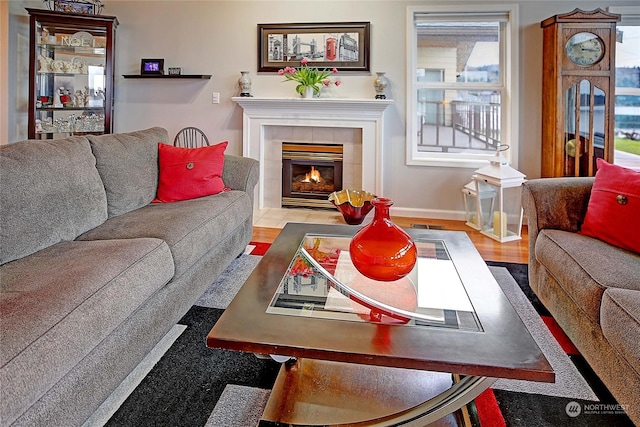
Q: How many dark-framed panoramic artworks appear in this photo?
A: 1